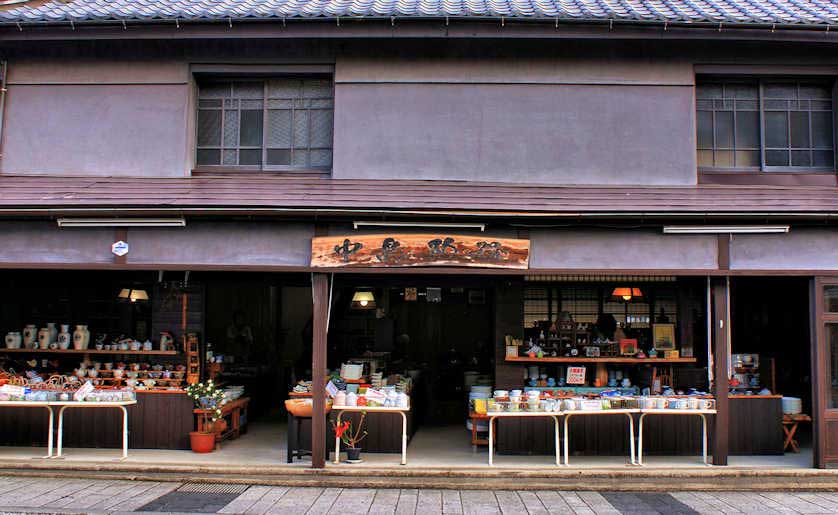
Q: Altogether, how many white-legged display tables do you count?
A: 6